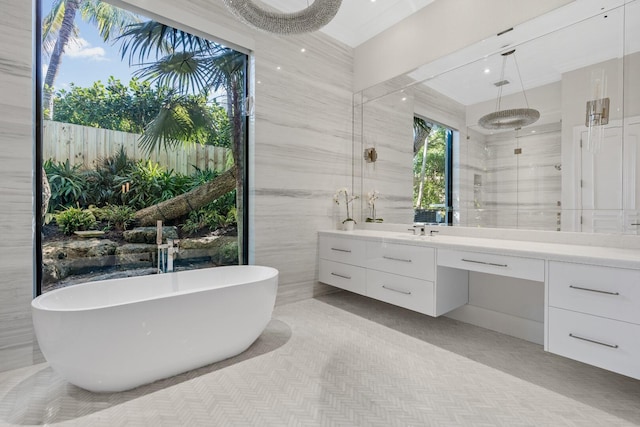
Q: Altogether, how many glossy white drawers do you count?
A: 7